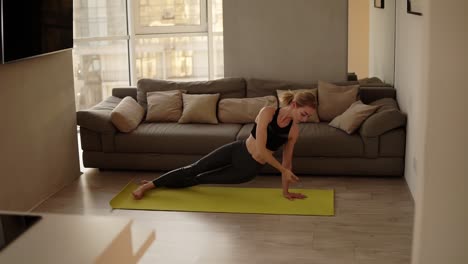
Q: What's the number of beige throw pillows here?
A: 7